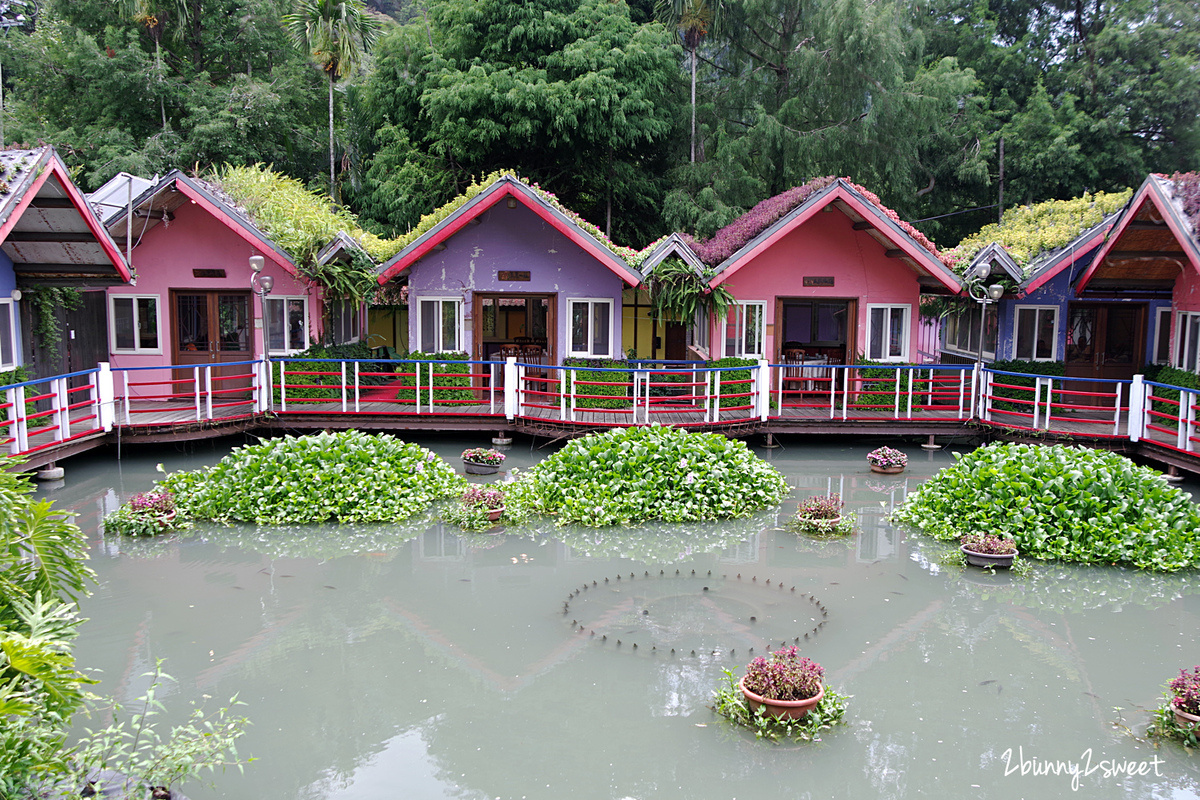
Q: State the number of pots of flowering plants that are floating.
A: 8